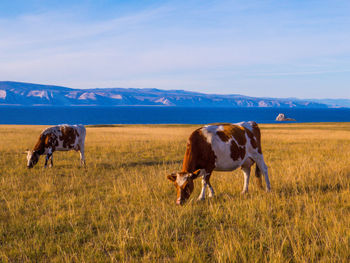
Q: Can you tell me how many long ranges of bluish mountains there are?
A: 1